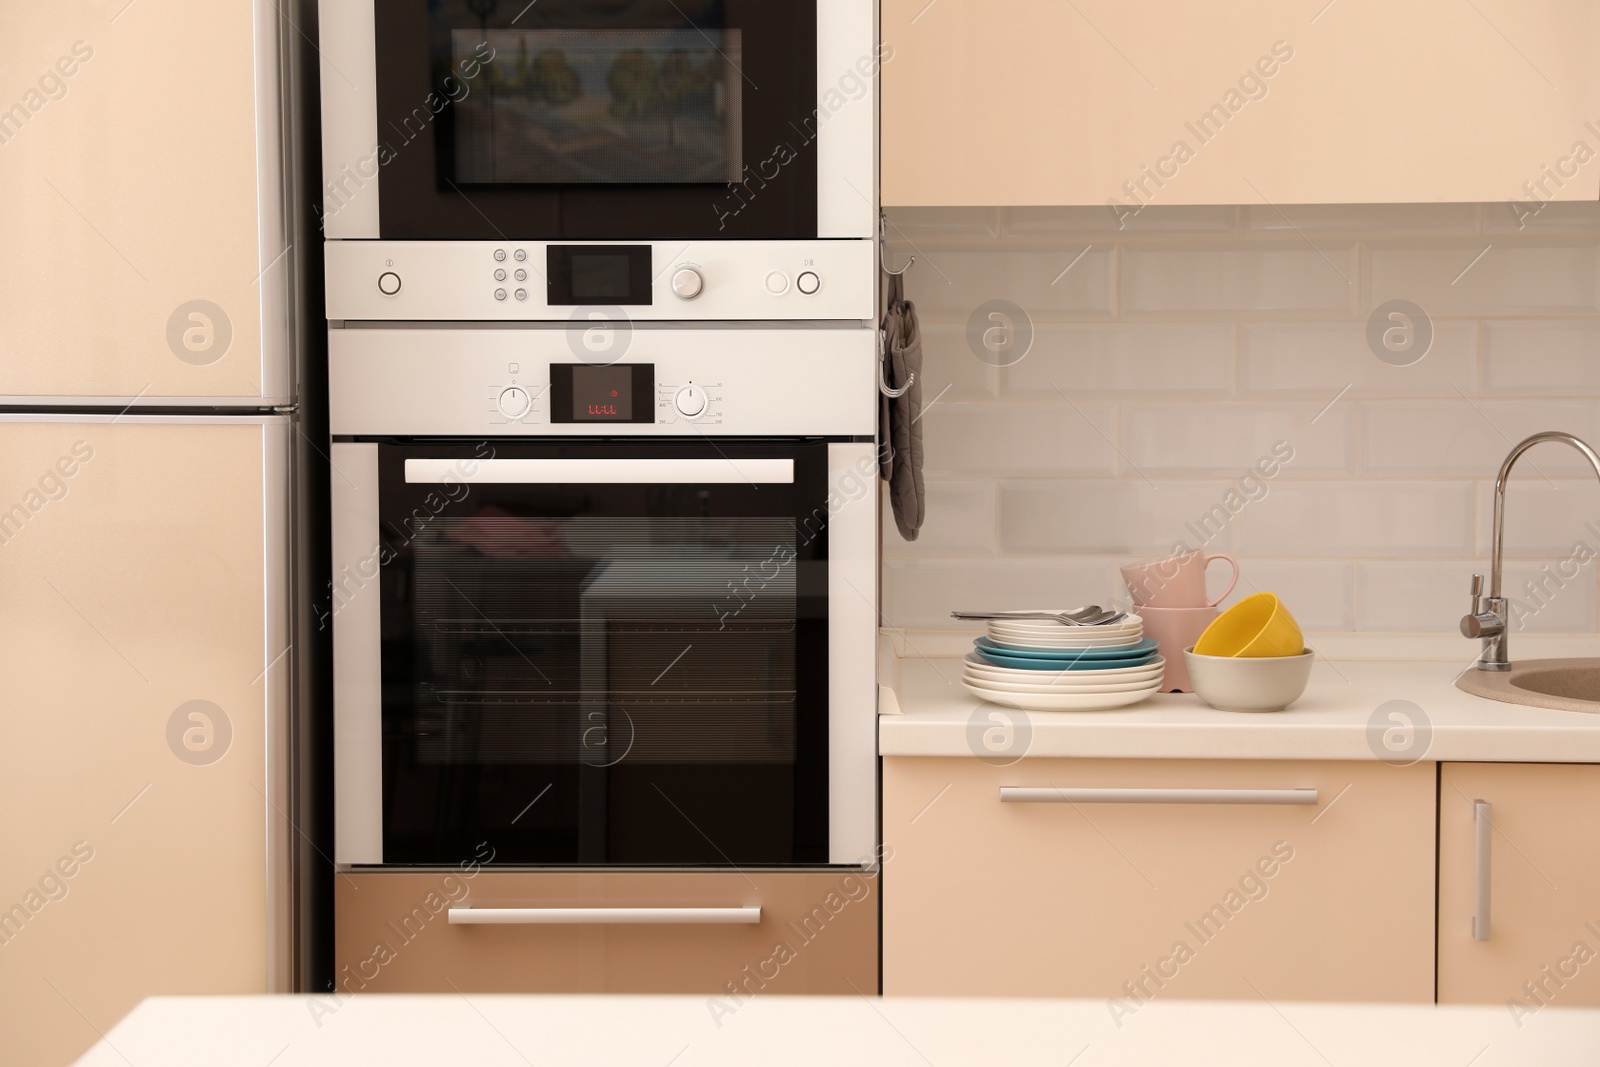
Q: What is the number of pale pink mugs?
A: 2